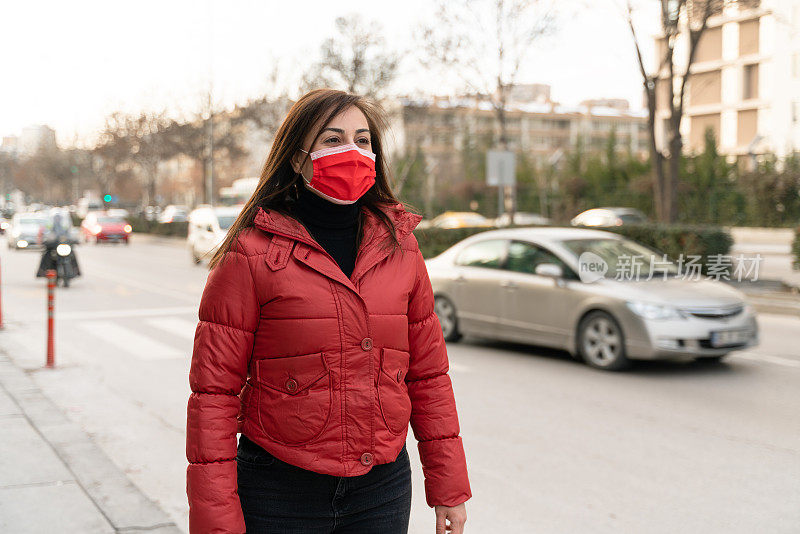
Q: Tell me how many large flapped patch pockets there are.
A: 2